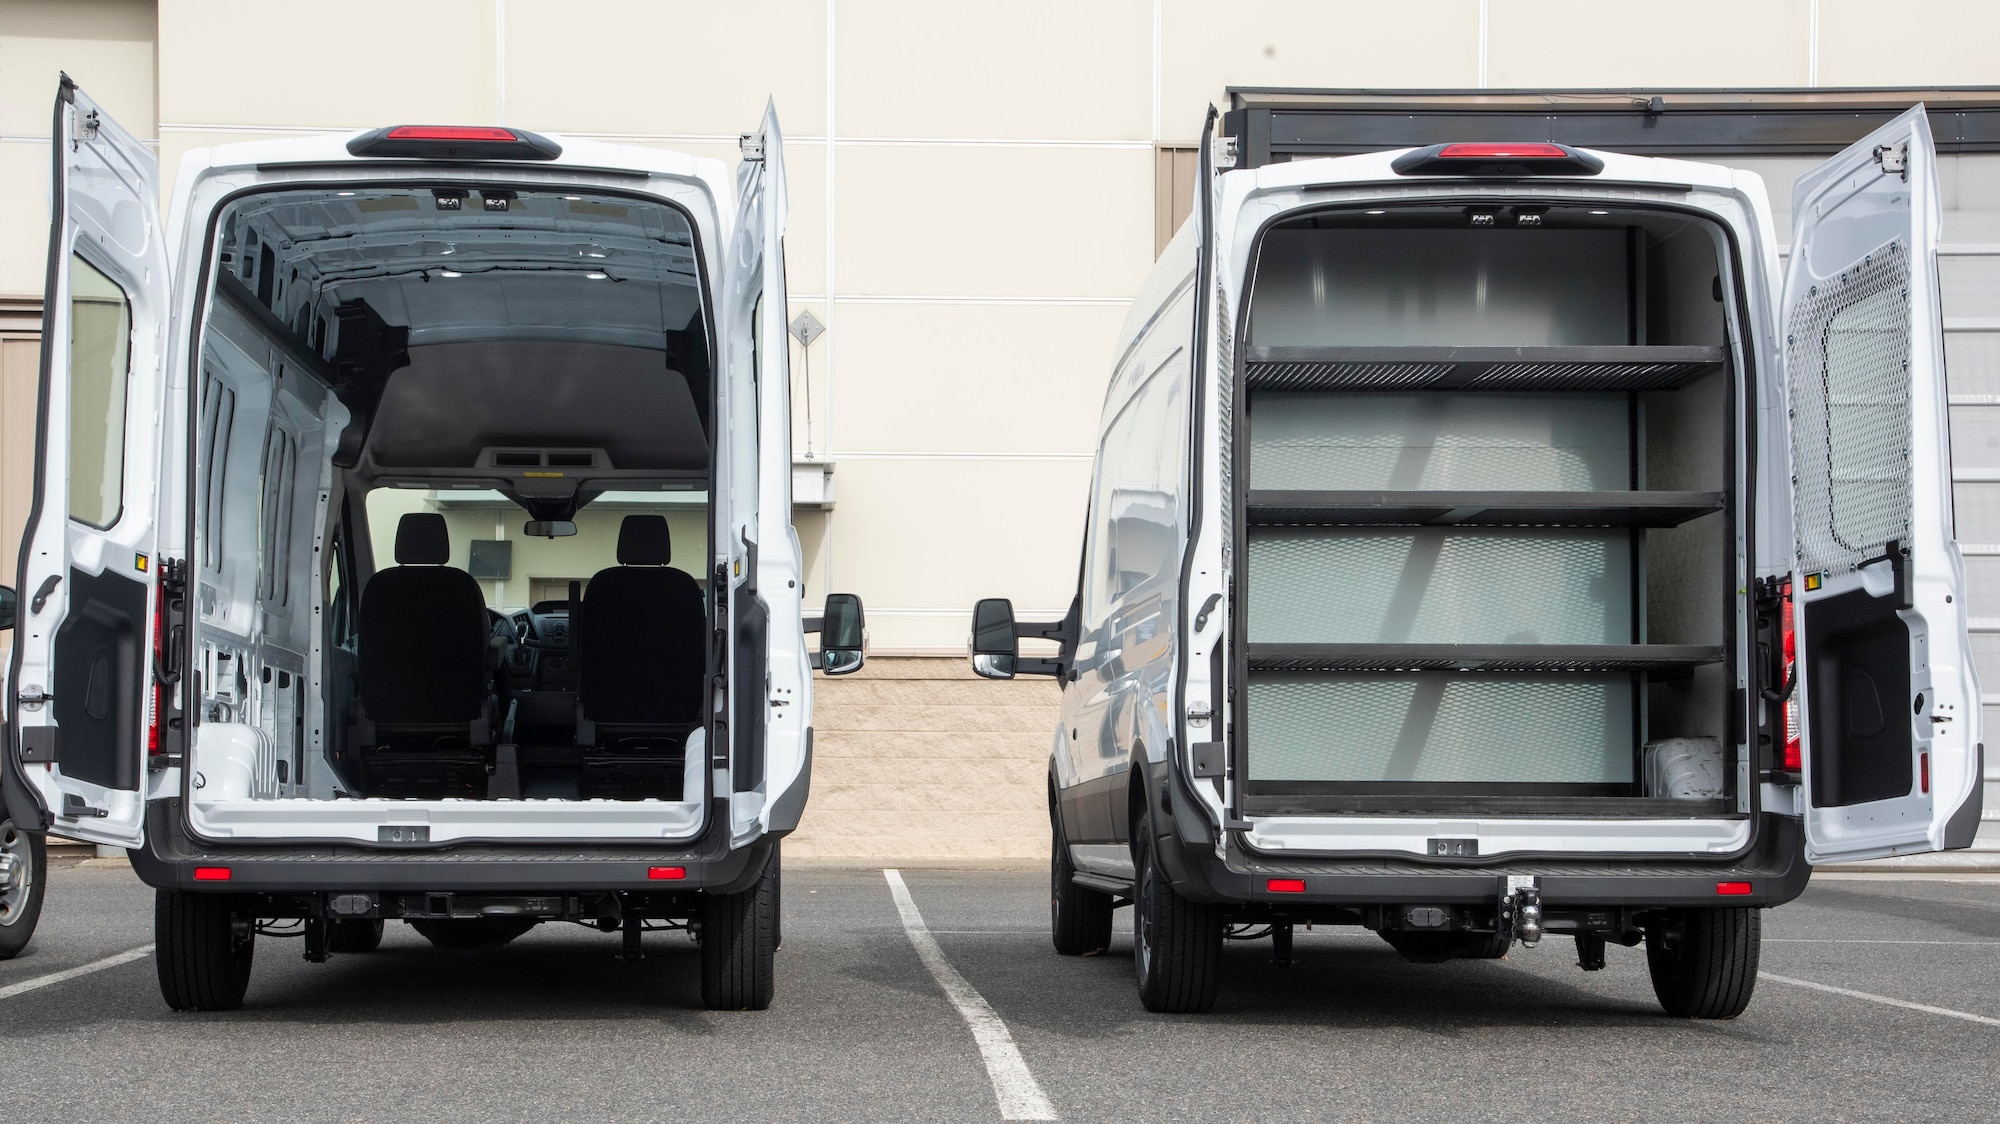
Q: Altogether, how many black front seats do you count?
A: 2